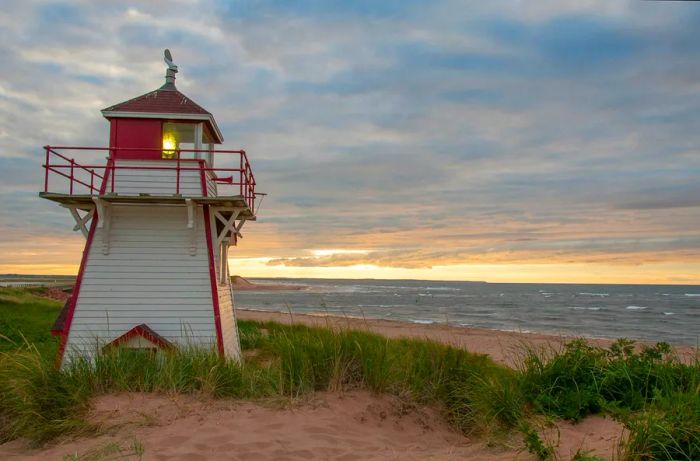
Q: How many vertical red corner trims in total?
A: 2